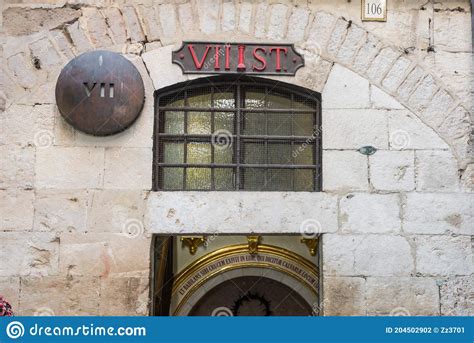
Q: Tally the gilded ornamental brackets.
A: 3